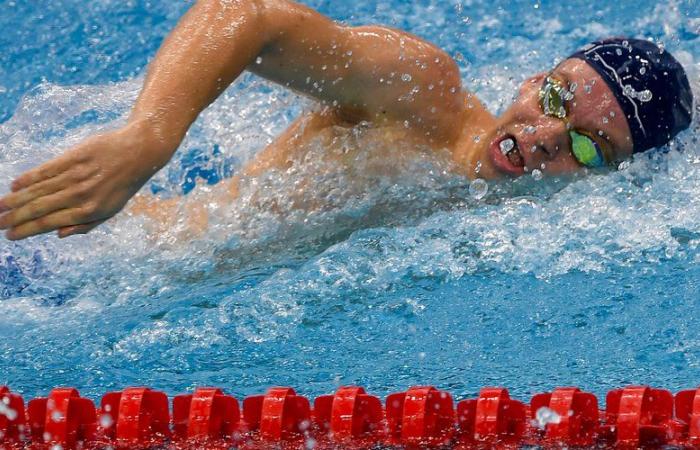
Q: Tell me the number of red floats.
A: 11